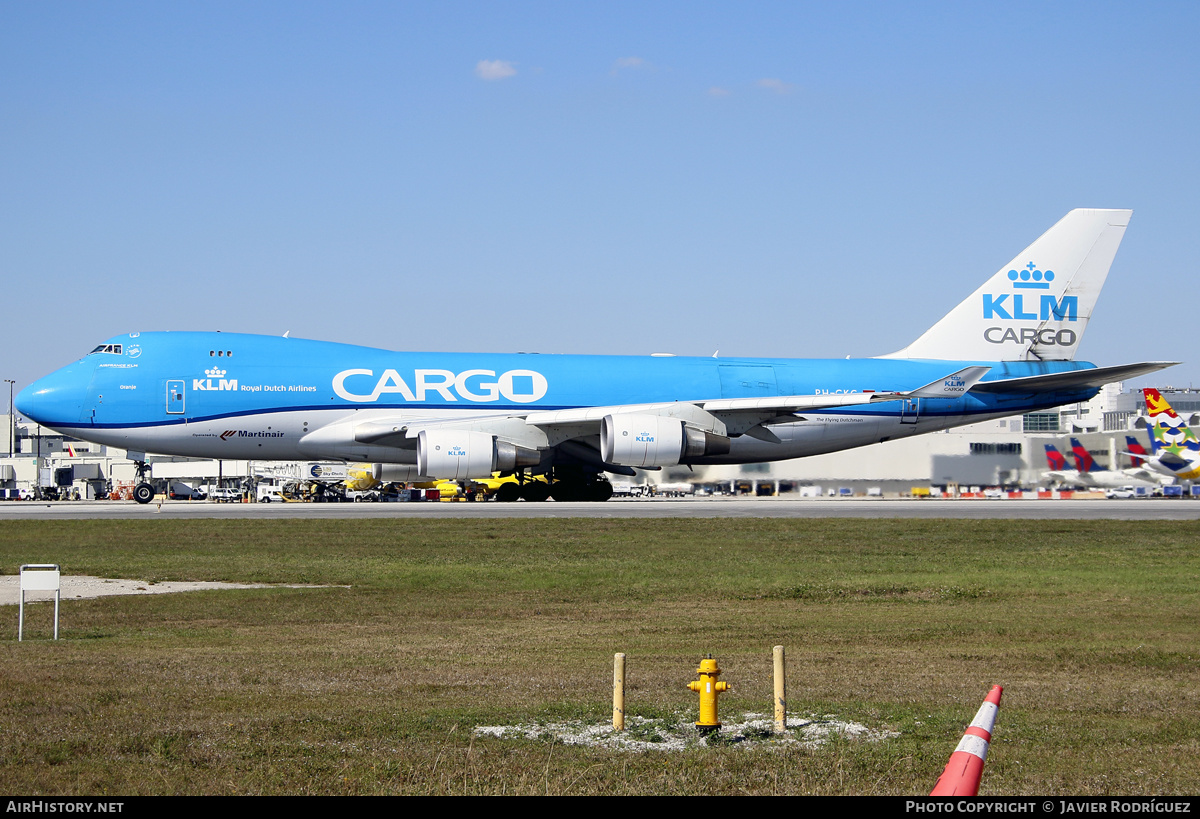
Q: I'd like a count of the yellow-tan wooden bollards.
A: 2